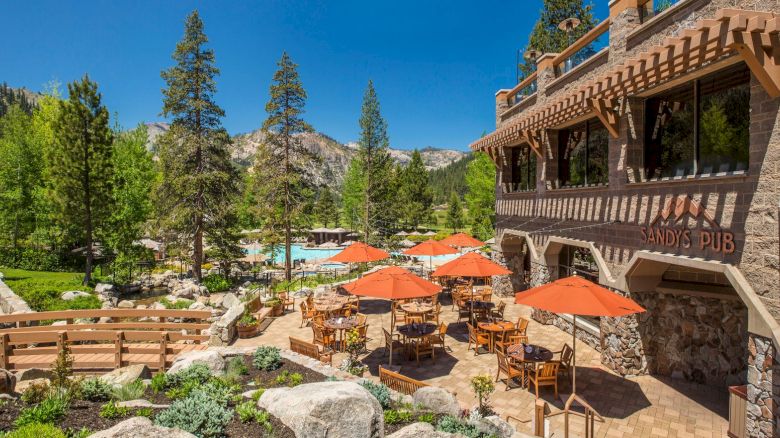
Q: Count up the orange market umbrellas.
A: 6